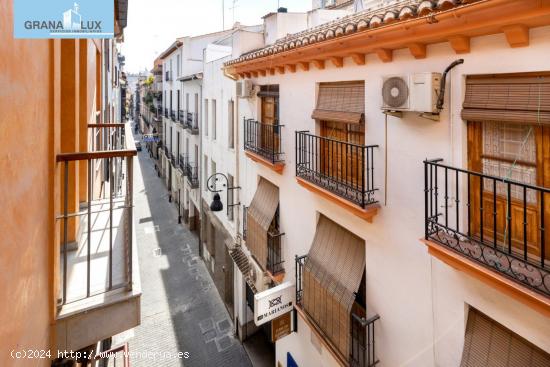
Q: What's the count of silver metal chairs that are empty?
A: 0